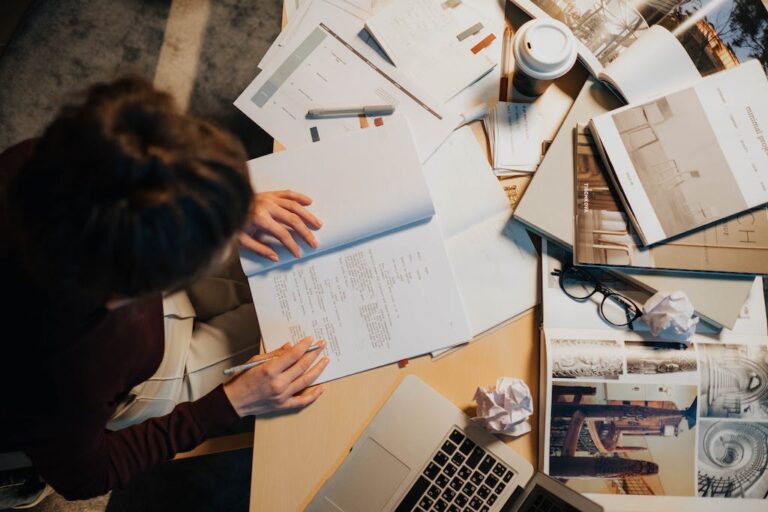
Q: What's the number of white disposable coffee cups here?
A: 1